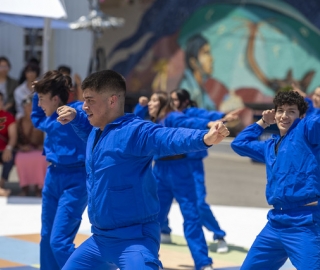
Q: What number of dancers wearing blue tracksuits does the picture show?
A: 6